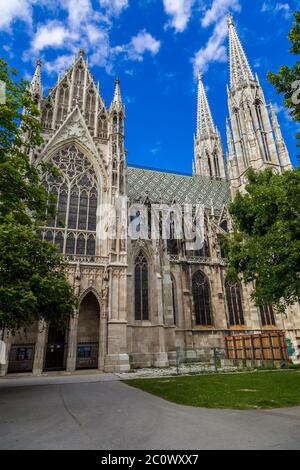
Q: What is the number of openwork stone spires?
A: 2